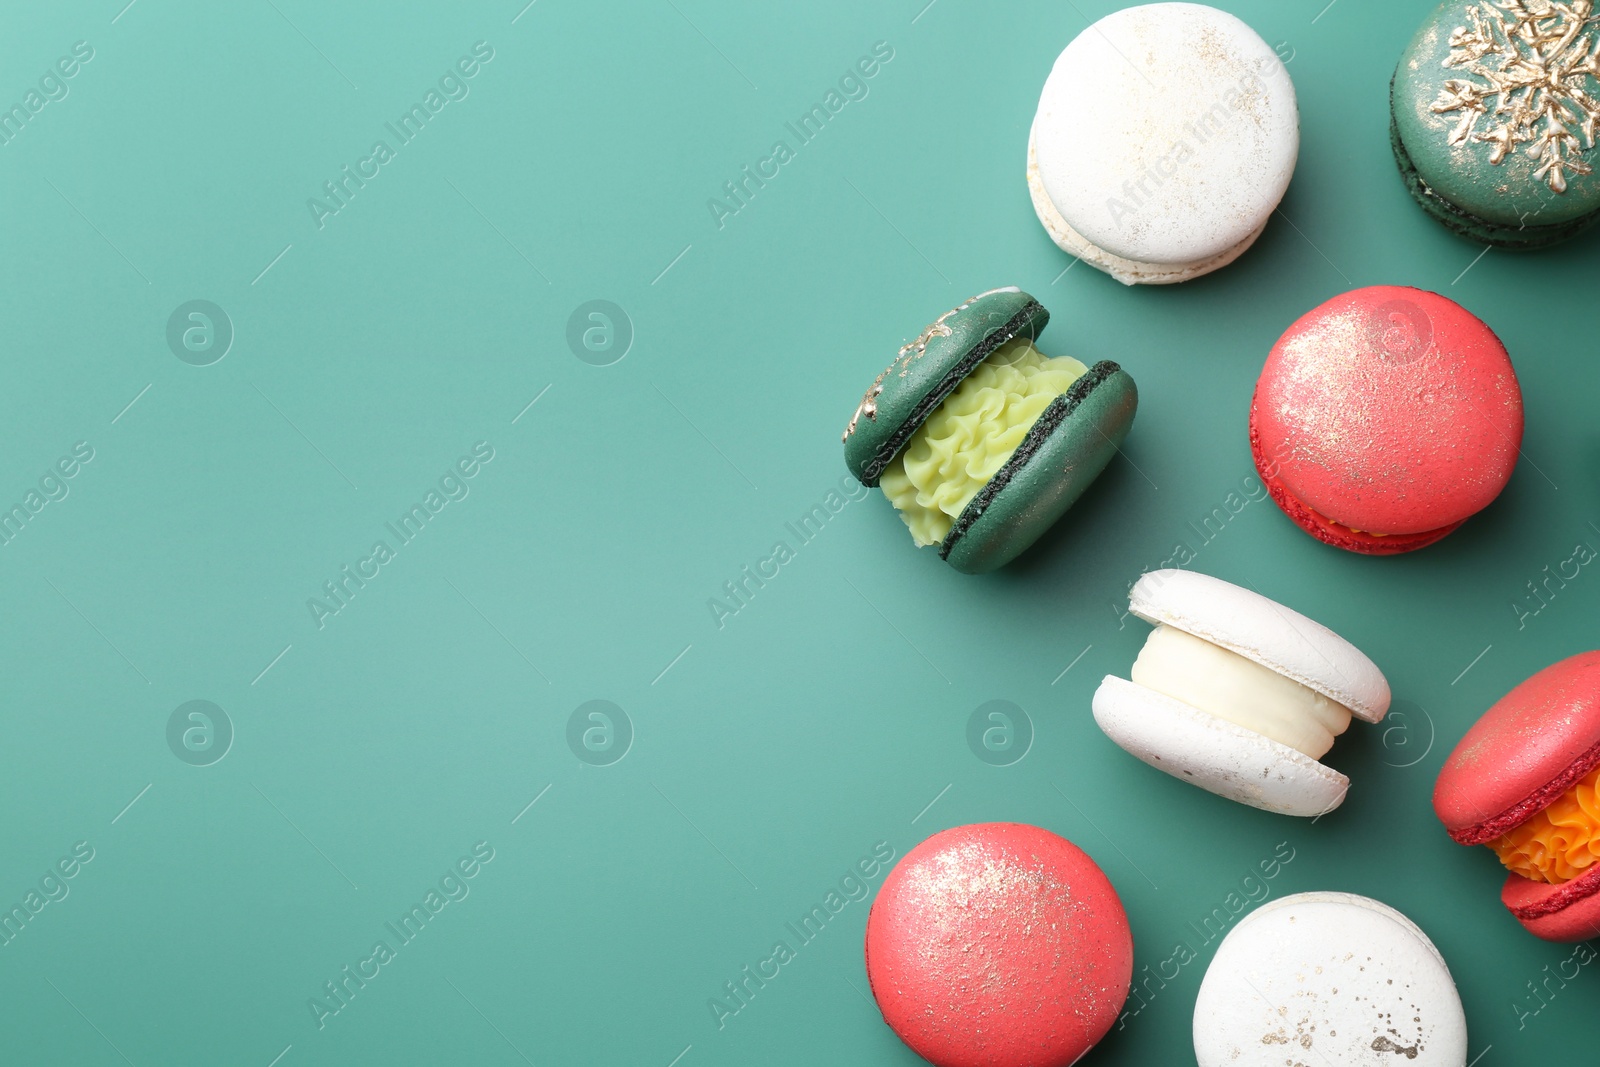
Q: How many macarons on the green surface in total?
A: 8